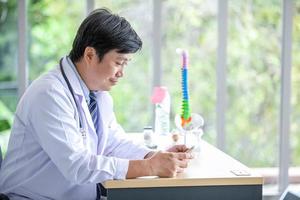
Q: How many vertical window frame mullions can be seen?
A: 5